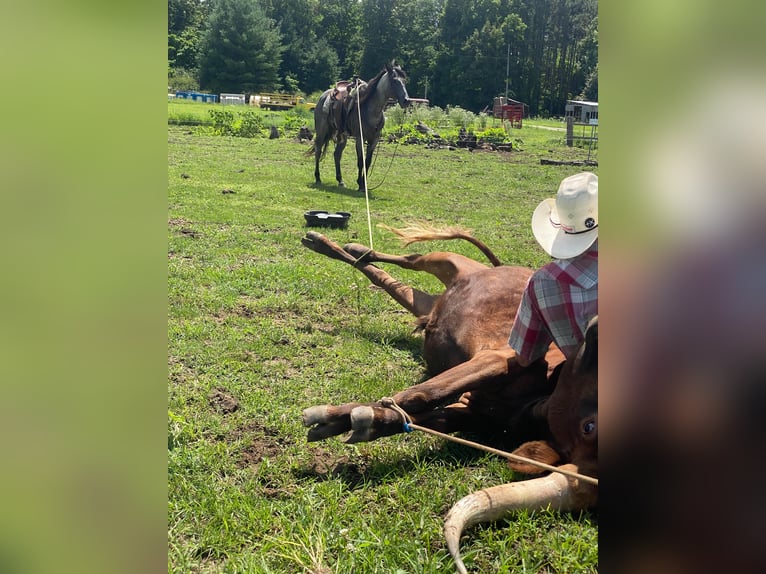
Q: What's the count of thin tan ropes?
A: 2